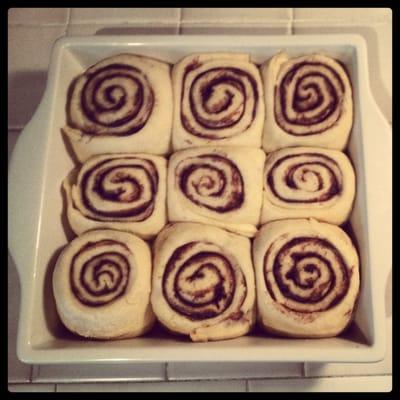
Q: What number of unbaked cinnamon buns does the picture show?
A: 9